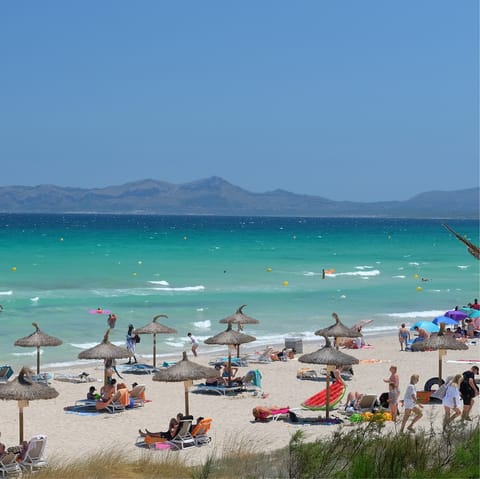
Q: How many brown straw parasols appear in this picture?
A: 10